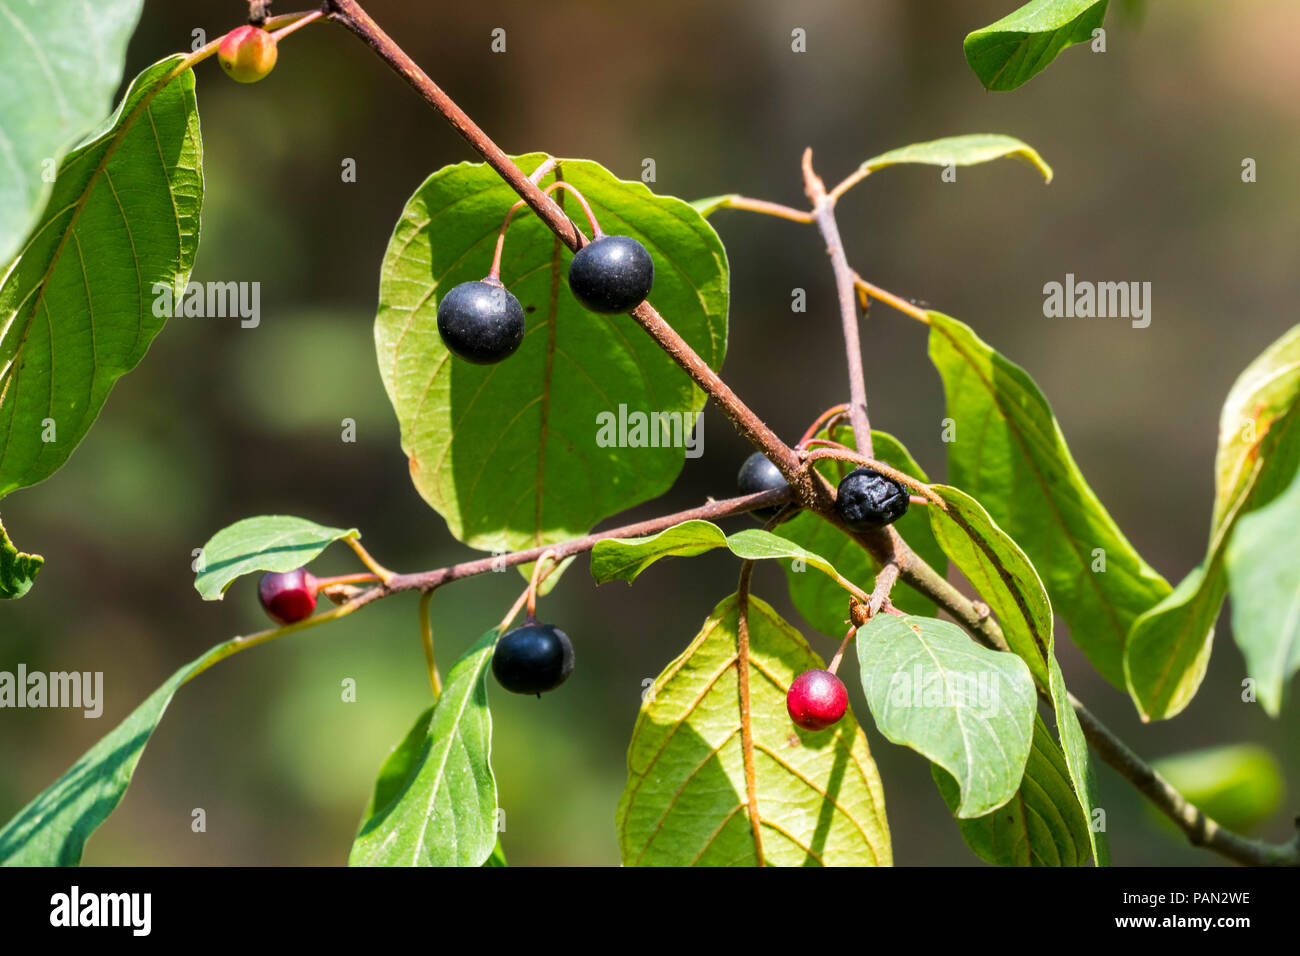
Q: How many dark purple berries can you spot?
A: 5